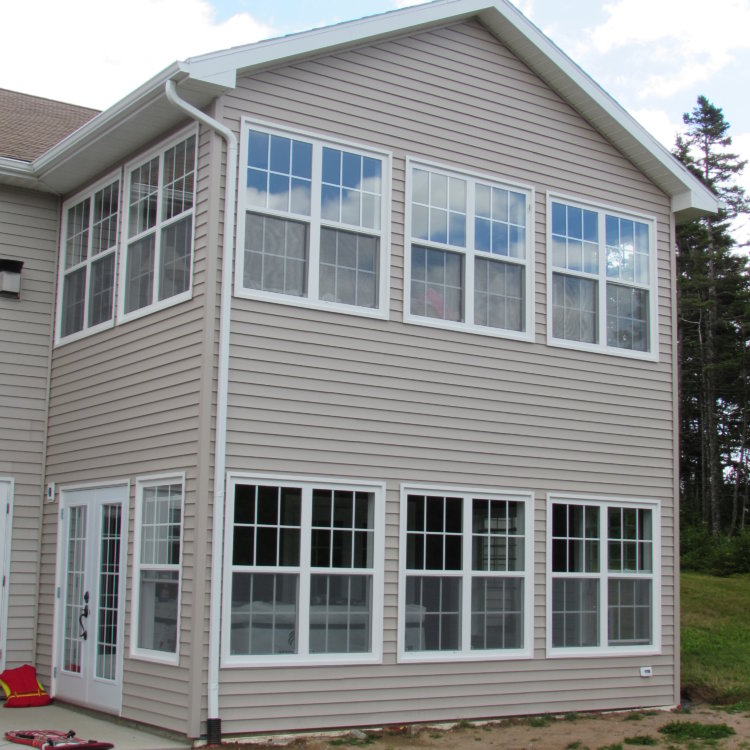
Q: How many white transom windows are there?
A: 0